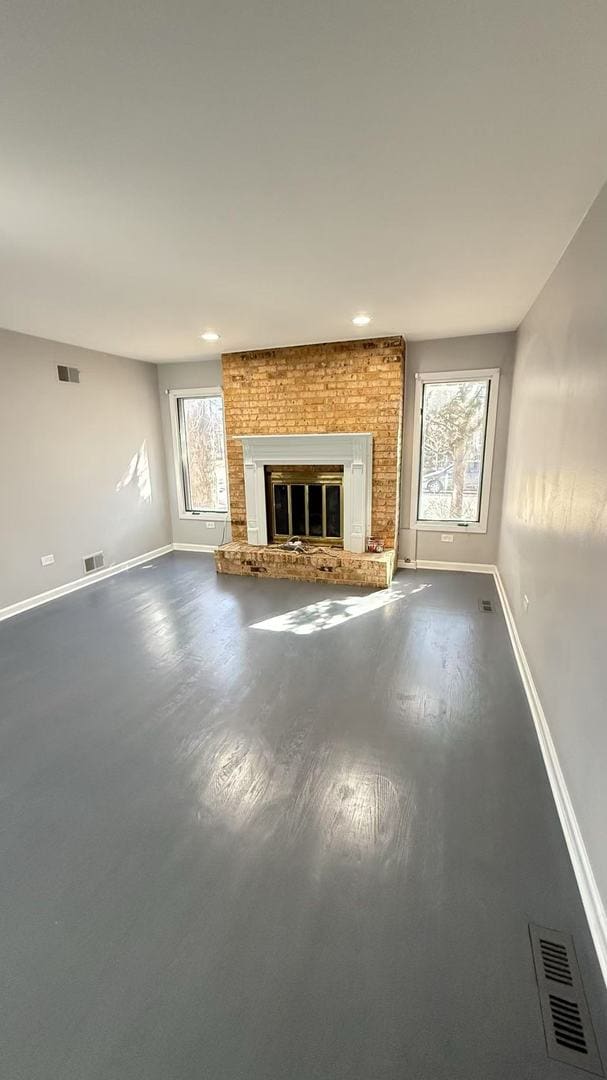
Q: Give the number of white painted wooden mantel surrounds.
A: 1